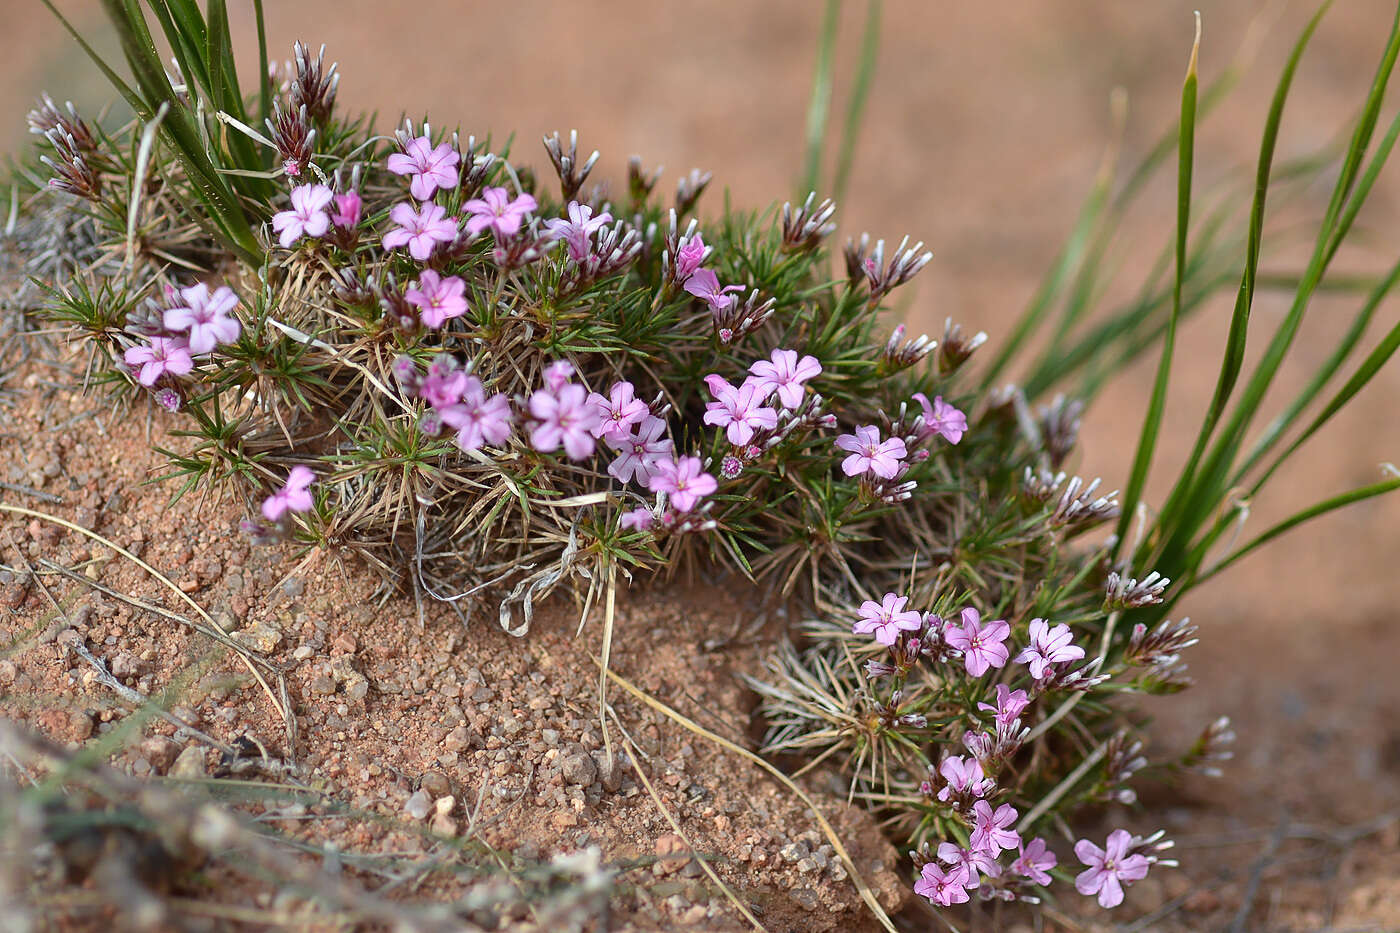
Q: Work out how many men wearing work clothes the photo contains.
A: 0